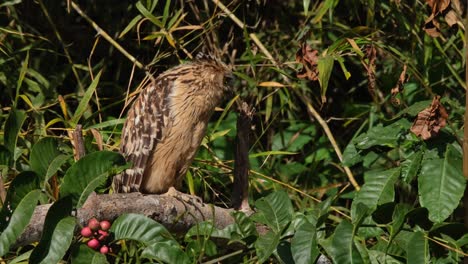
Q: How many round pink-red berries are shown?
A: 6